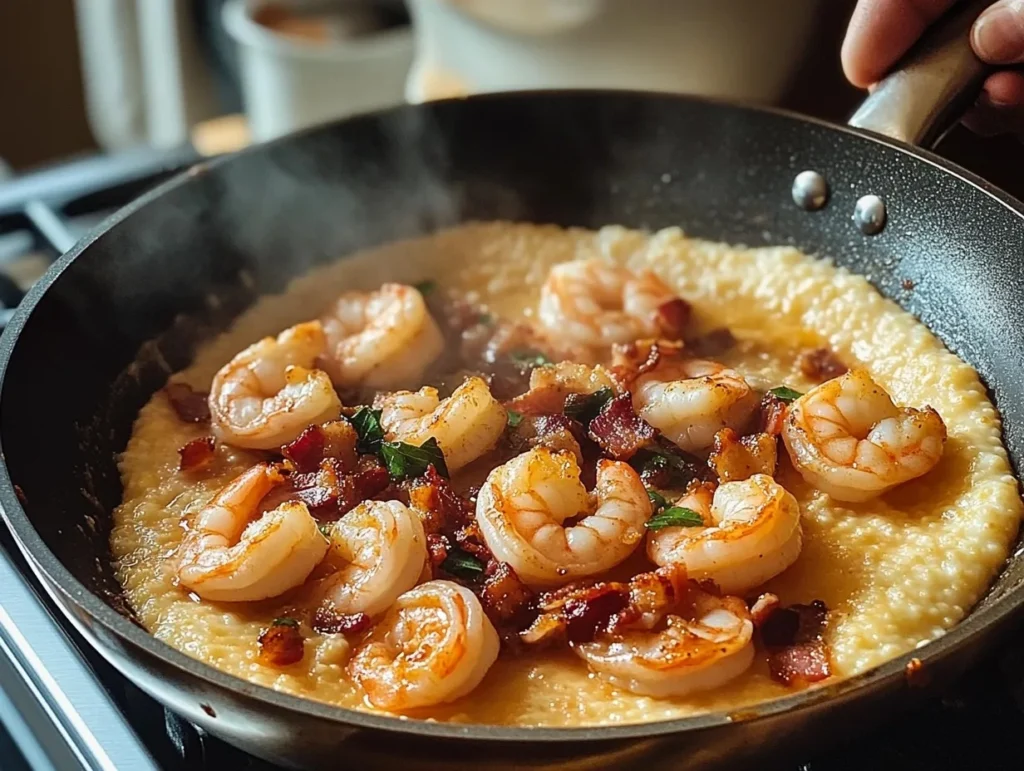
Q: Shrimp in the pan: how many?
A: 12